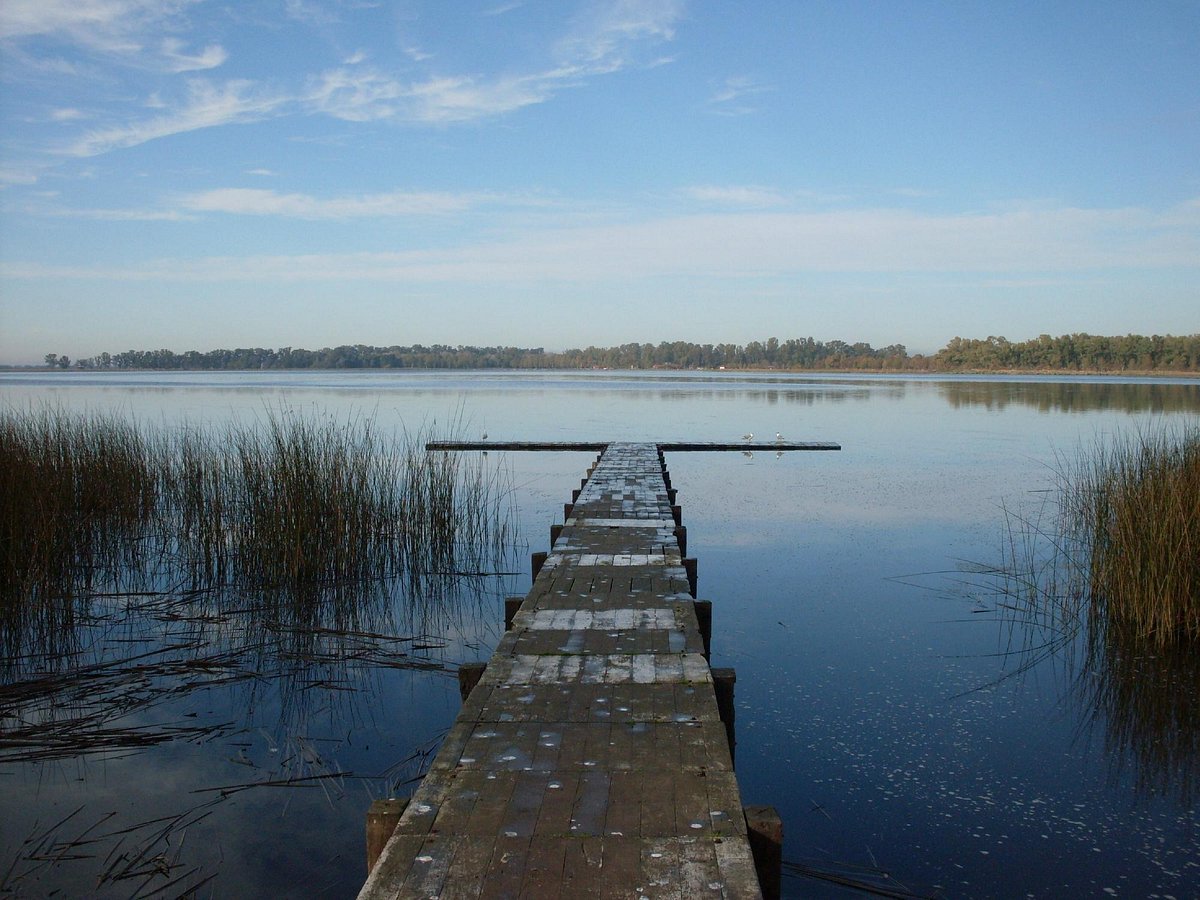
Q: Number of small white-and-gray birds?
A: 3